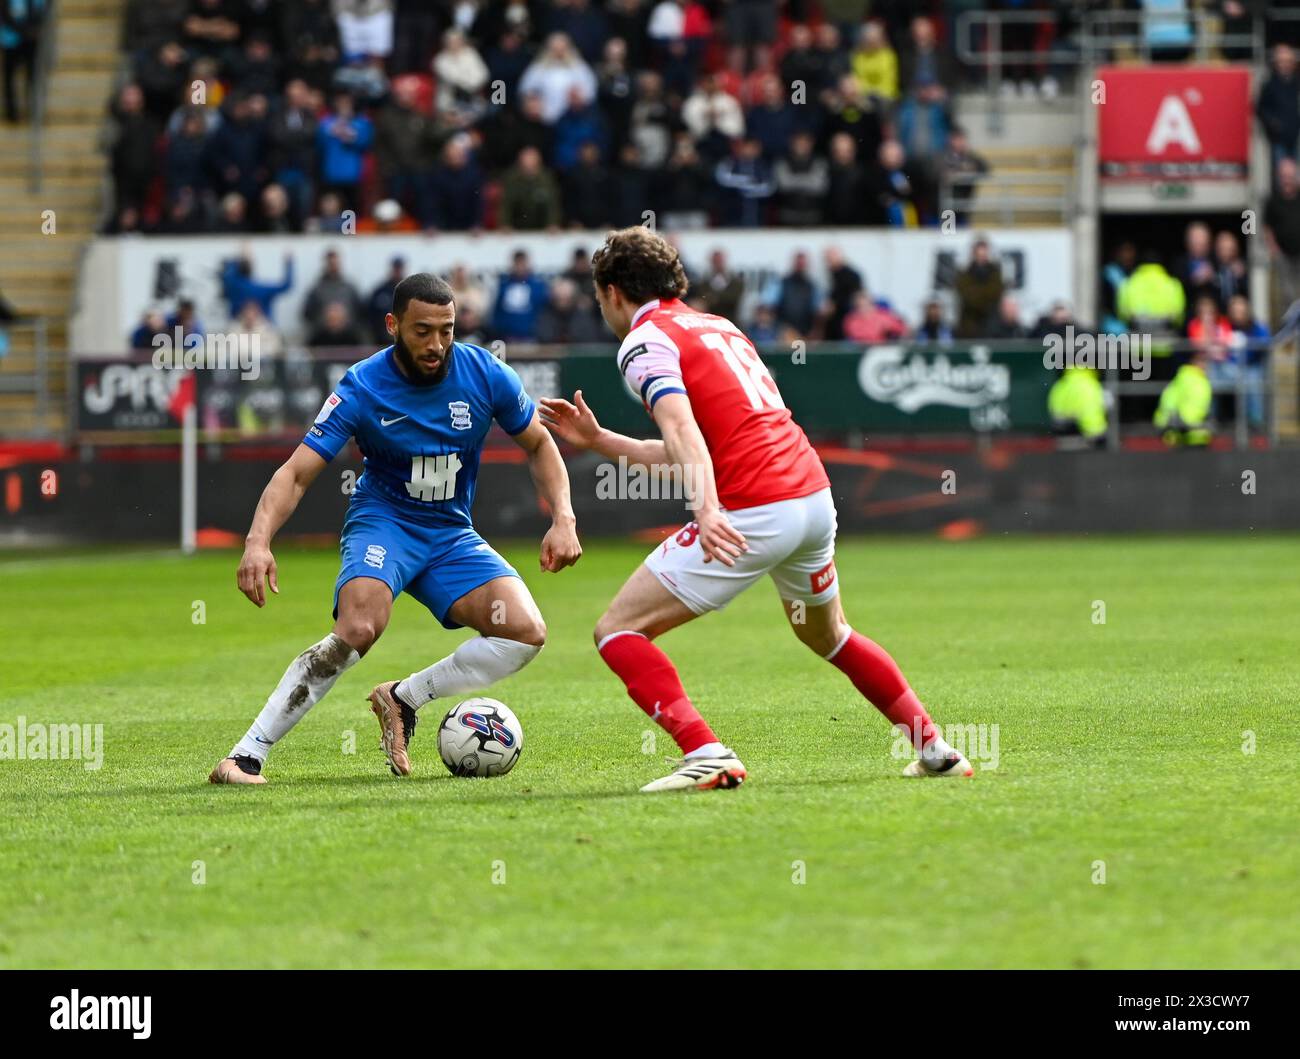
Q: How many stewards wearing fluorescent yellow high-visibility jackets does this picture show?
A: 3